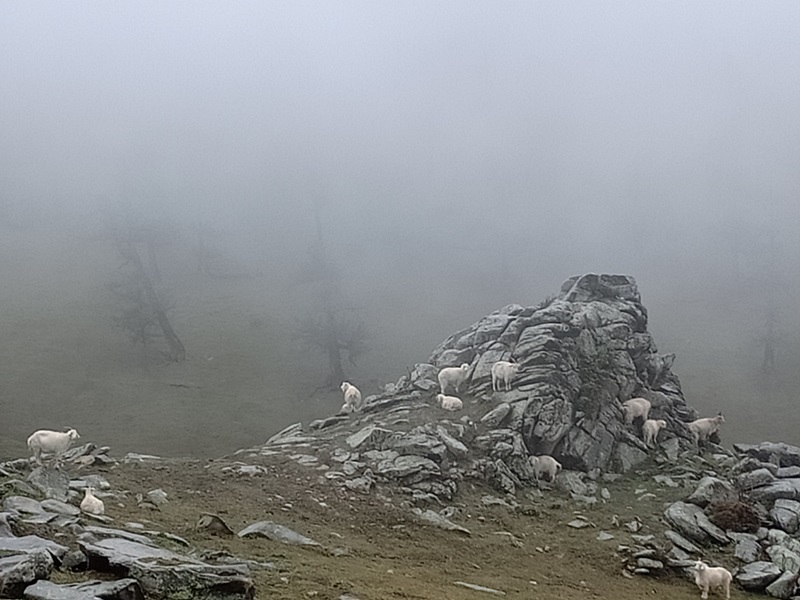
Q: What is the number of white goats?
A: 11